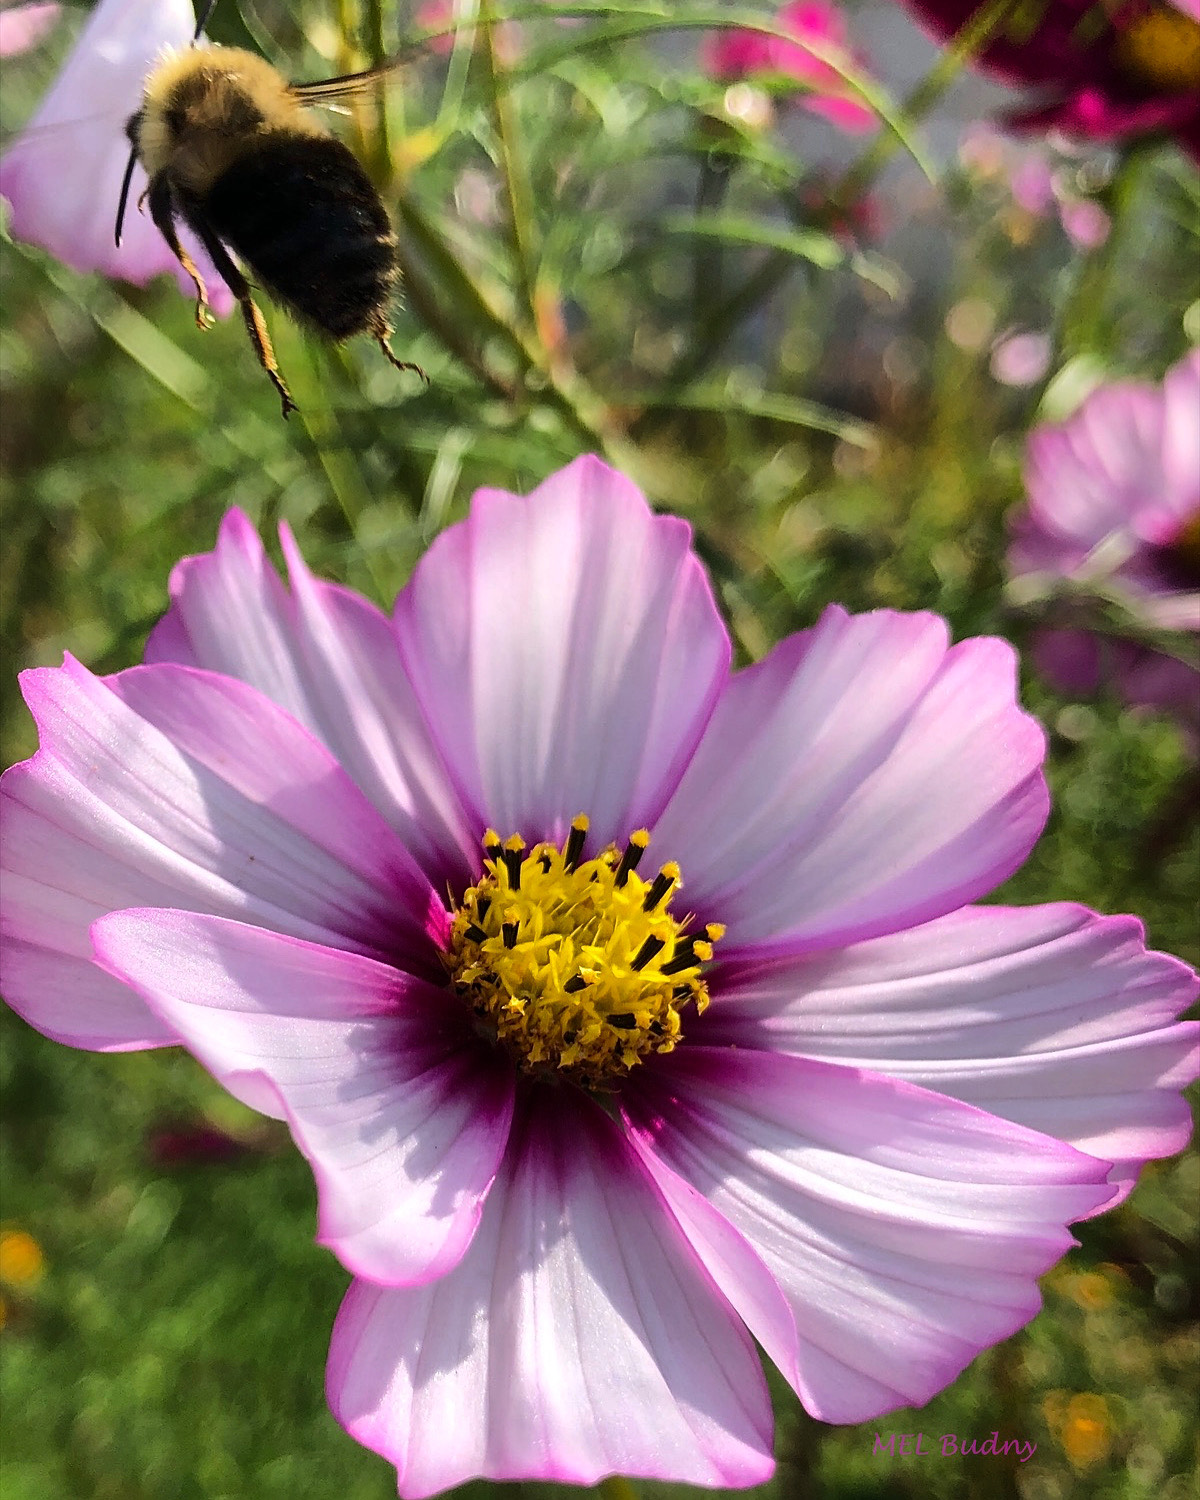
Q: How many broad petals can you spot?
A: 8